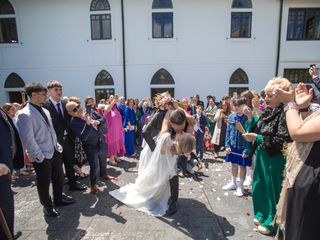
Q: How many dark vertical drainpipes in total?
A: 2